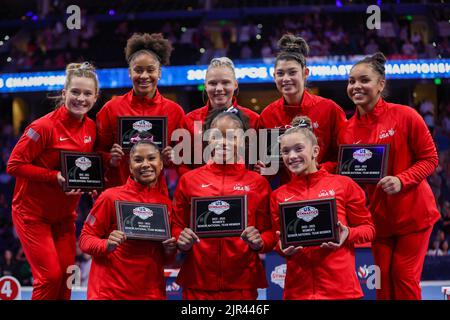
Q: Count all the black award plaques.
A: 7